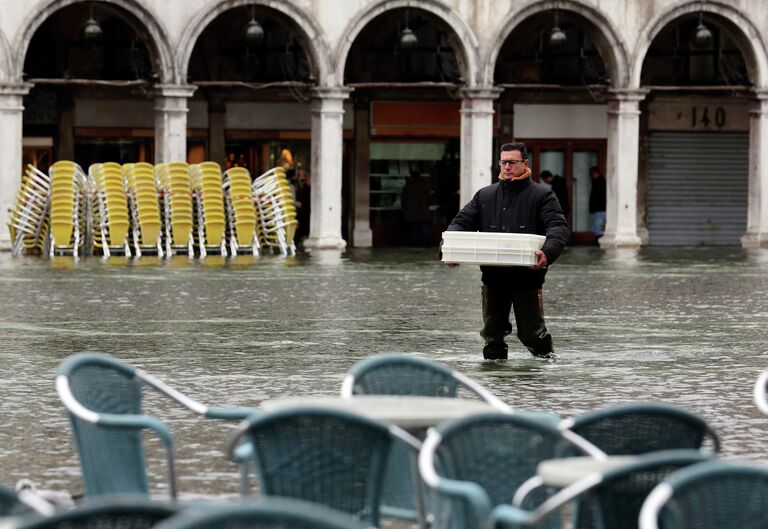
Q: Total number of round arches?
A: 5